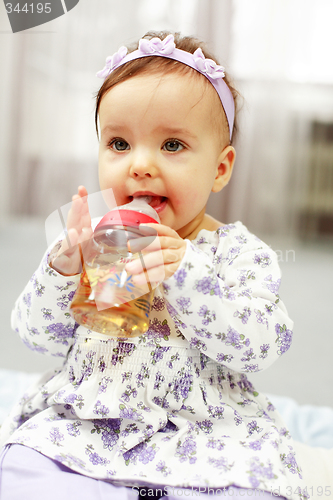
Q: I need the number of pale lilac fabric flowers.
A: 3